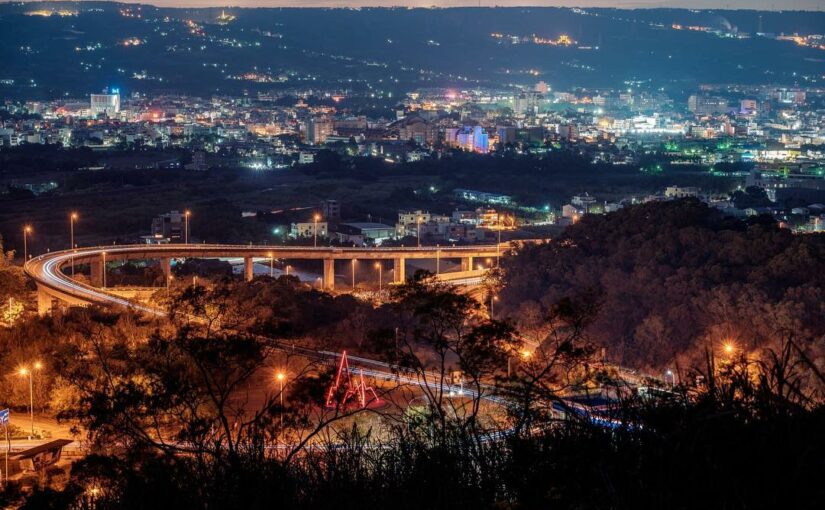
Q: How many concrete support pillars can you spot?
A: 7